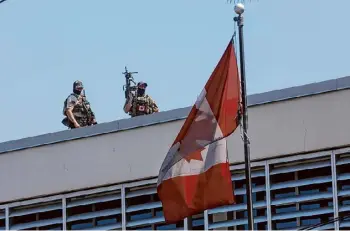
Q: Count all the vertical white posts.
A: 7